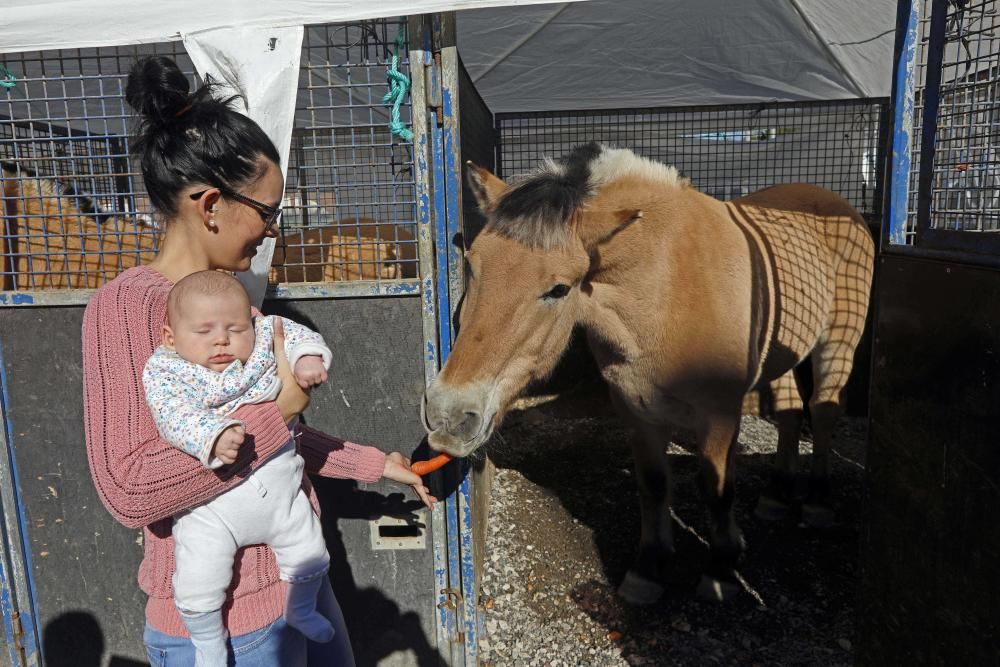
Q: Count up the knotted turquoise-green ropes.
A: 2